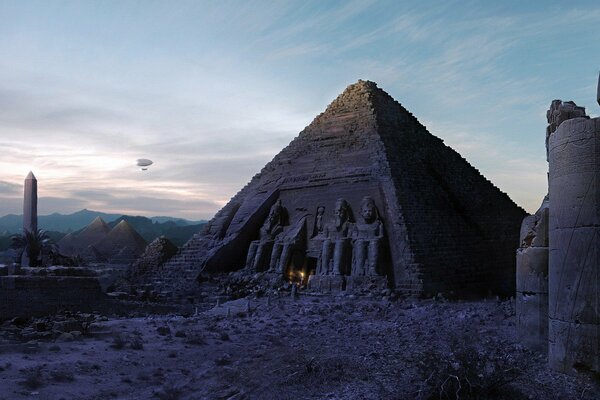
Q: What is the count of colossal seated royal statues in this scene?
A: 4